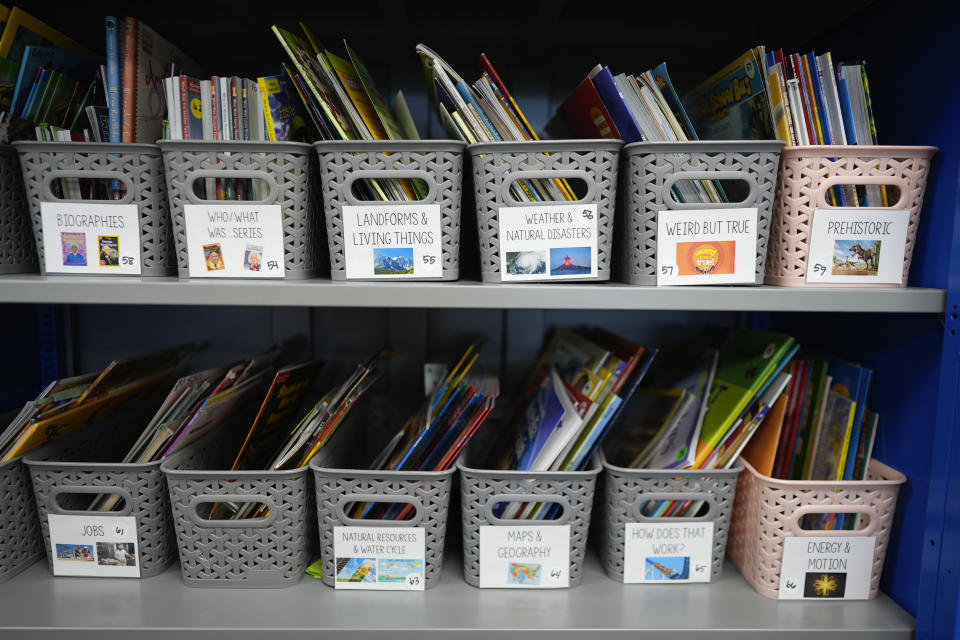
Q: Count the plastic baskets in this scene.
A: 14